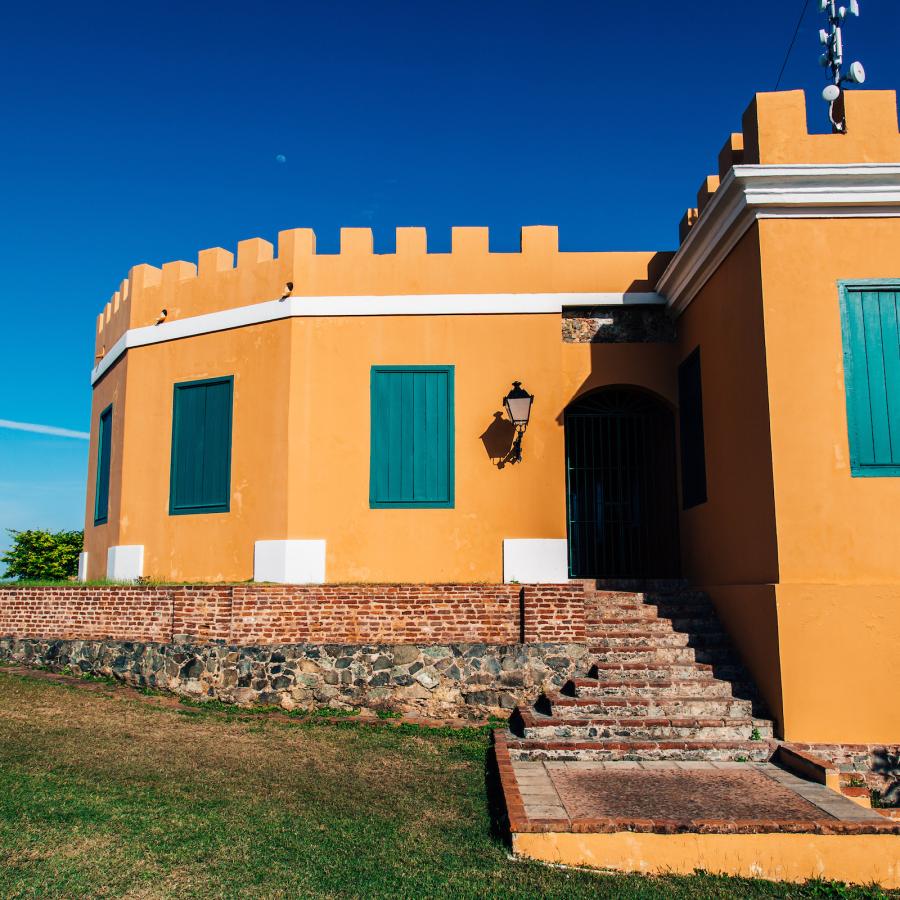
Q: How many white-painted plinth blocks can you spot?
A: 4